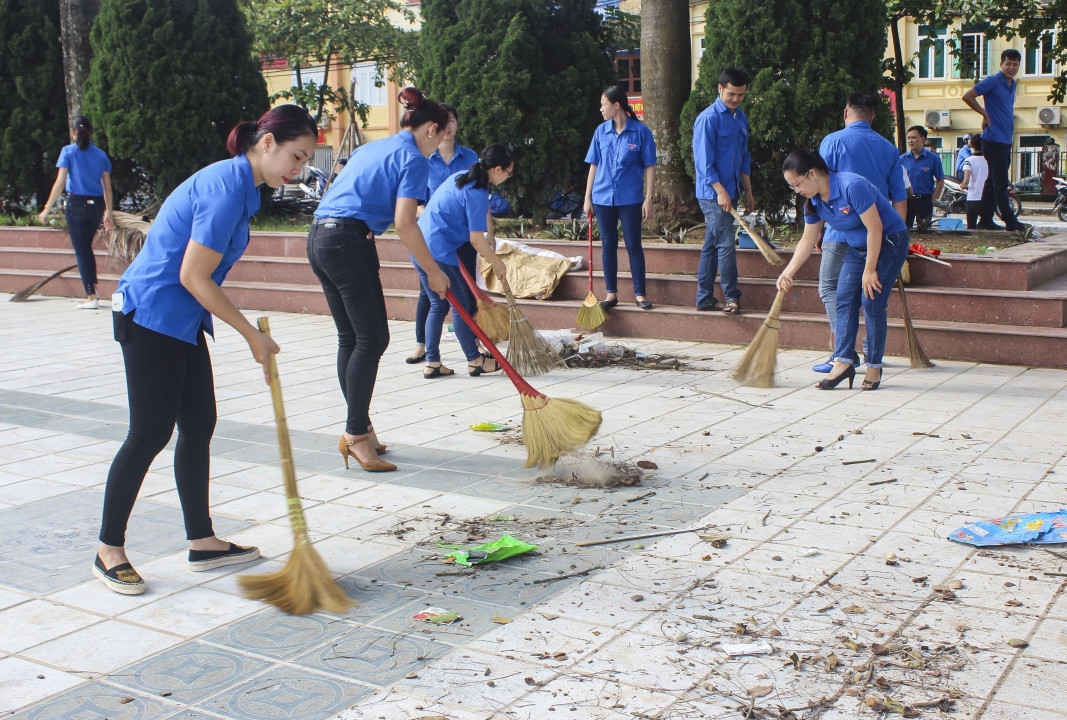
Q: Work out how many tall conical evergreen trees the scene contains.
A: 4